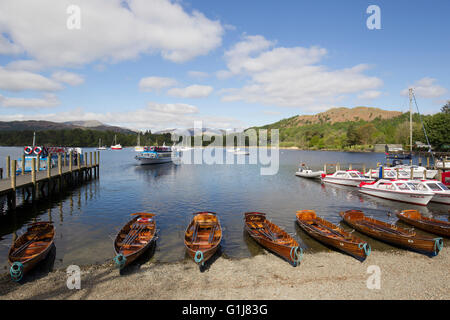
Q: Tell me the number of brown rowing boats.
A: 7